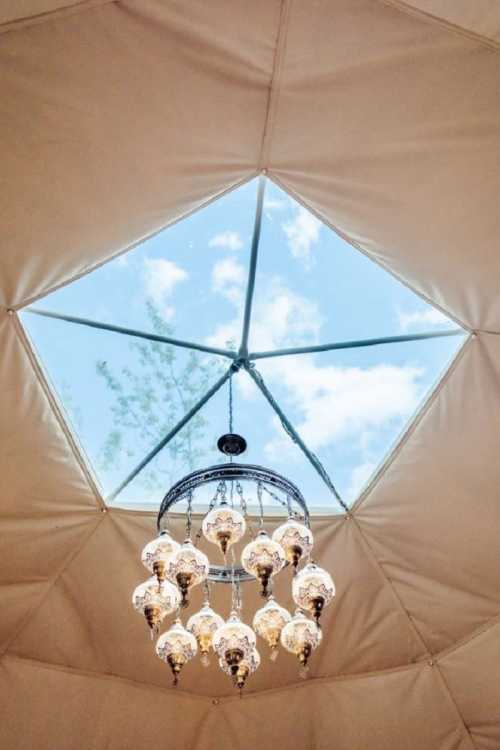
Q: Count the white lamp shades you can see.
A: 13